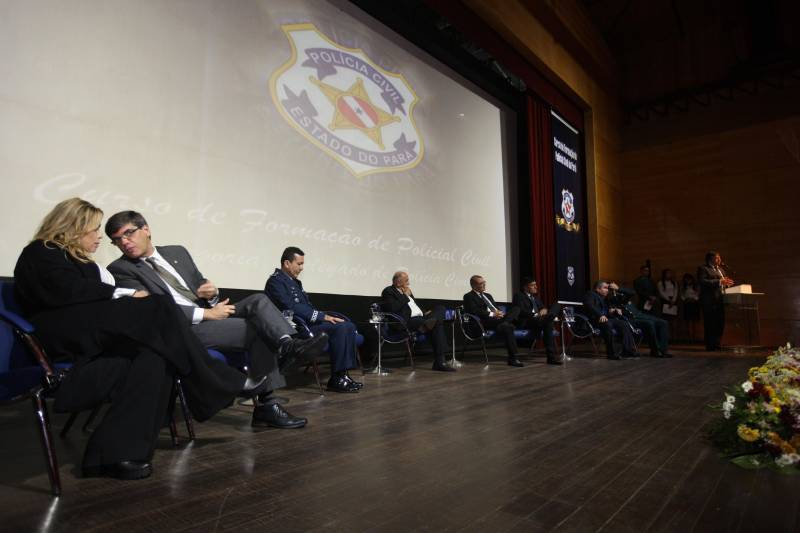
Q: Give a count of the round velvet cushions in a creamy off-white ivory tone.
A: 0